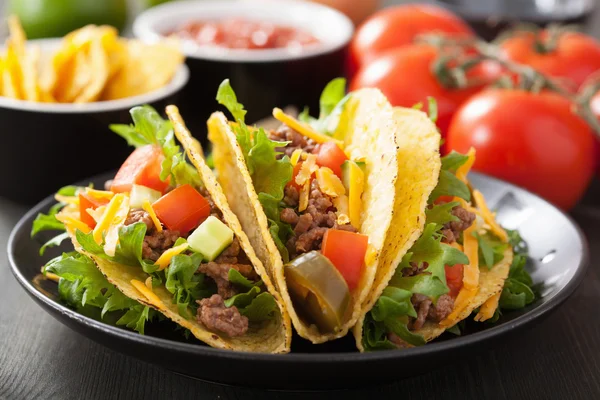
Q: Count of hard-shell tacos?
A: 3